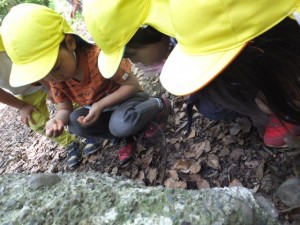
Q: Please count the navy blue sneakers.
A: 2